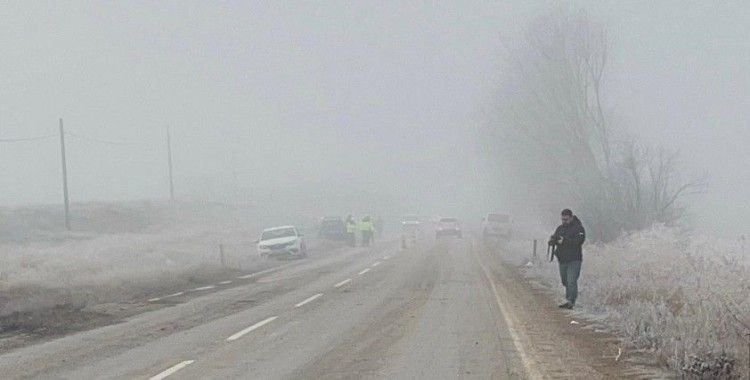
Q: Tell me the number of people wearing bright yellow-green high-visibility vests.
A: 2